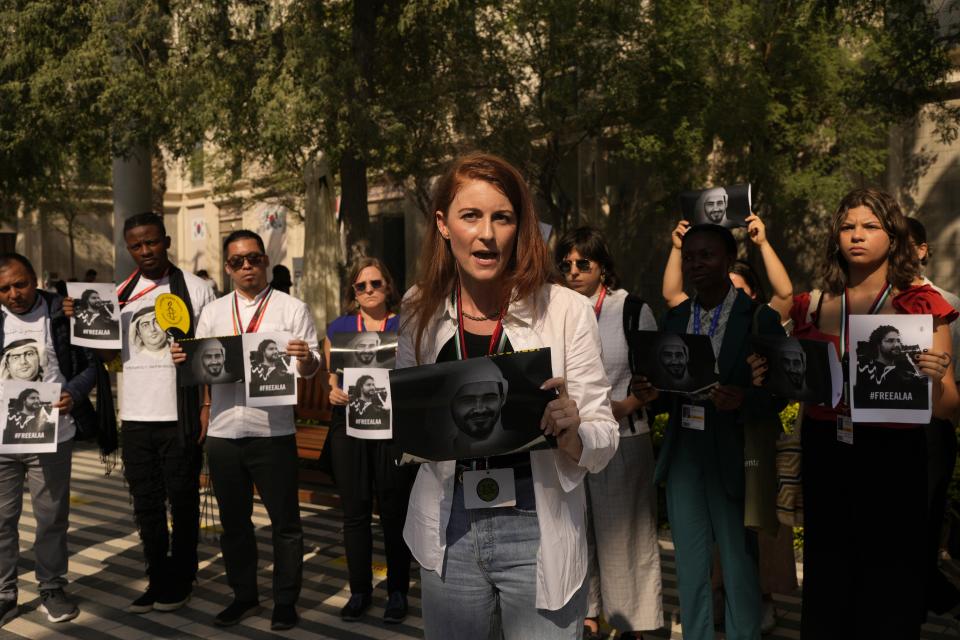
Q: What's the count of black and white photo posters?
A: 11